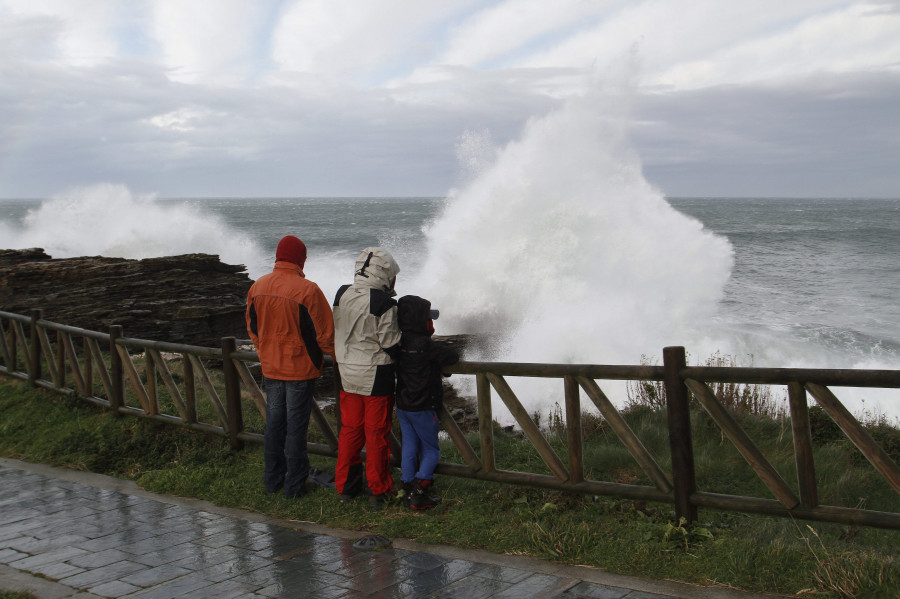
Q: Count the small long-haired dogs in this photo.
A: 0